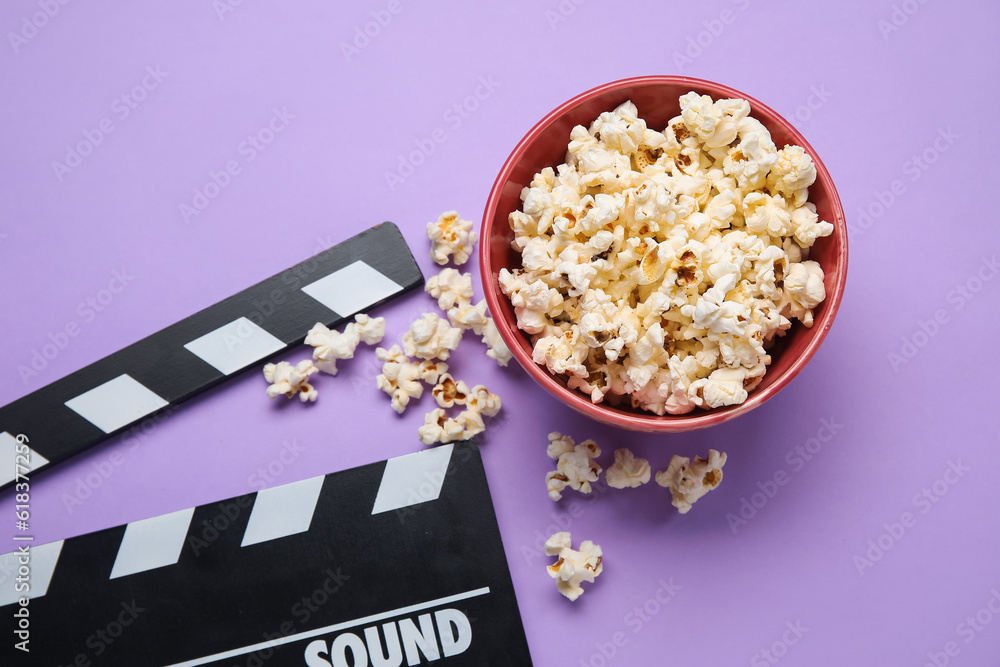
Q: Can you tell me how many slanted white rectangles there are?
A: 8